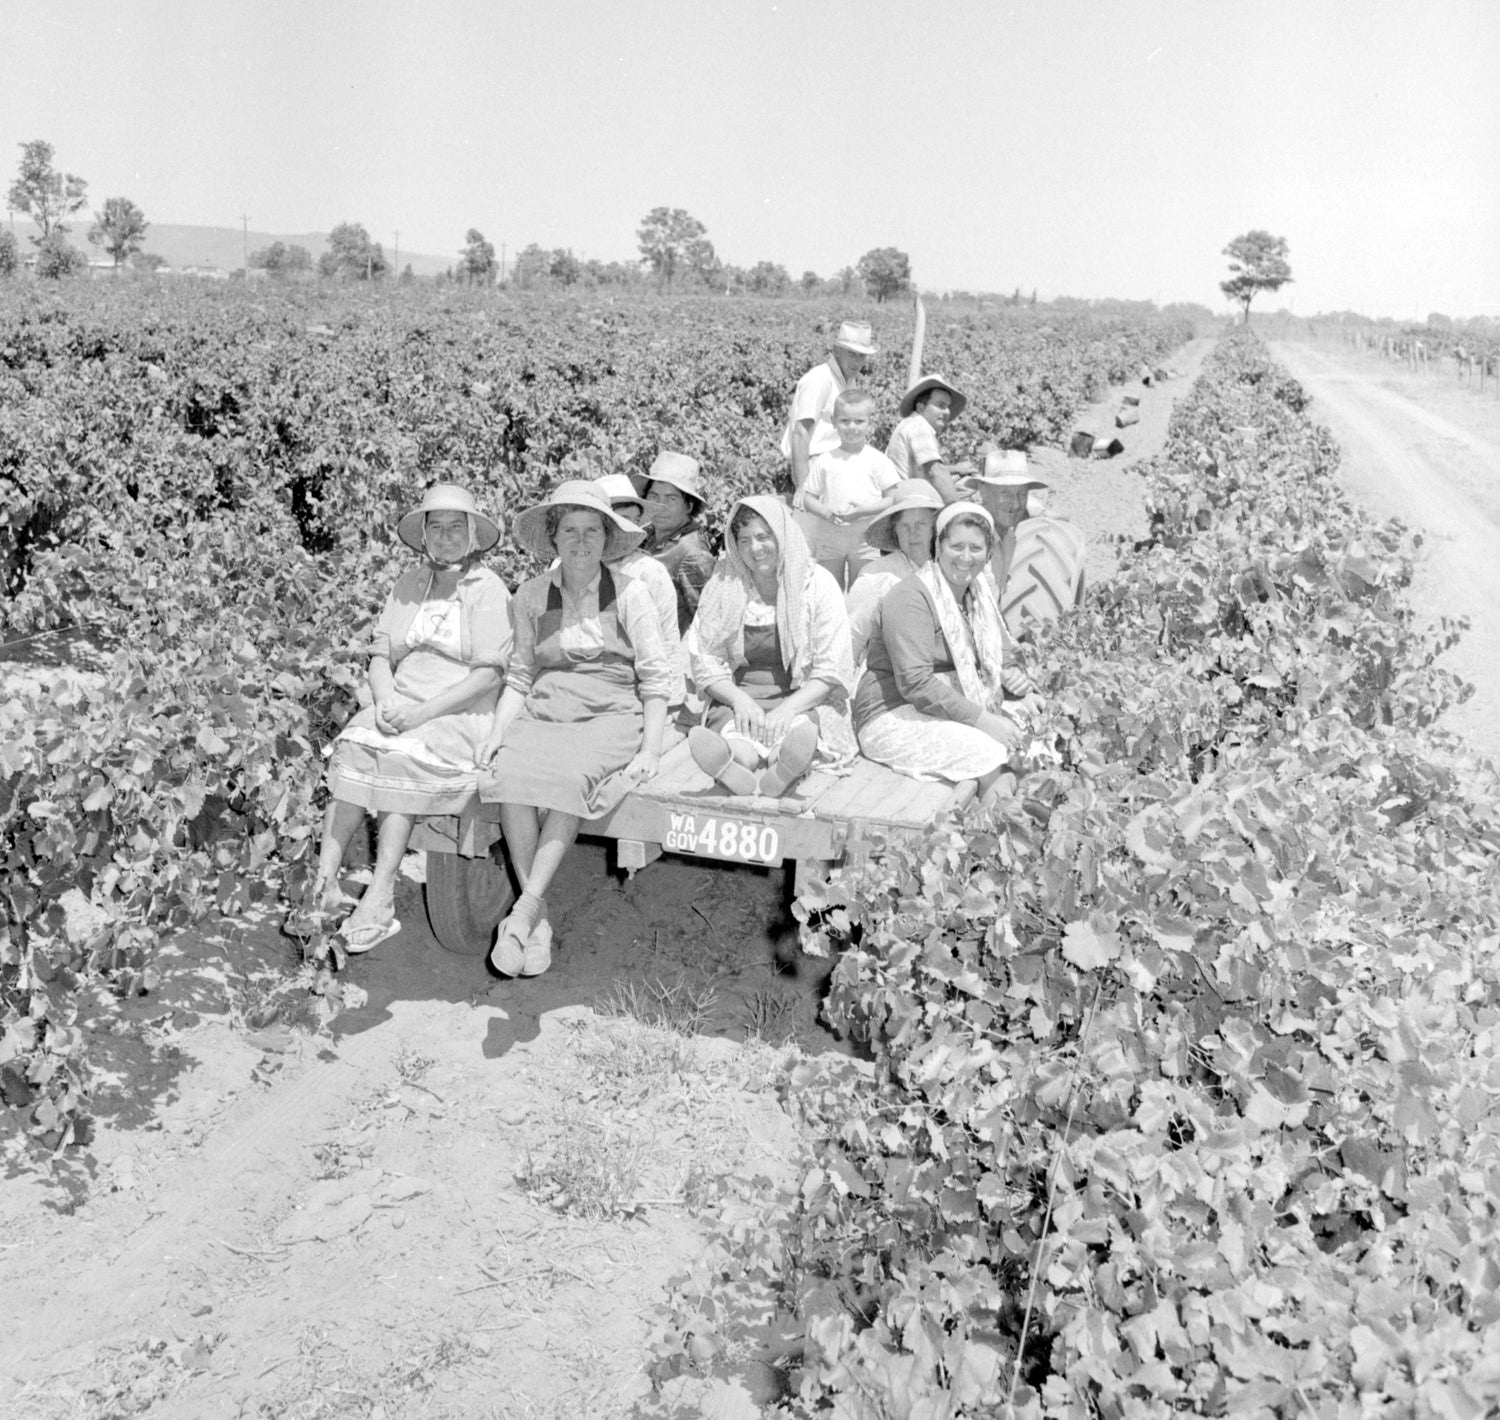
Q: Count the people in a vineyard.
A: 11